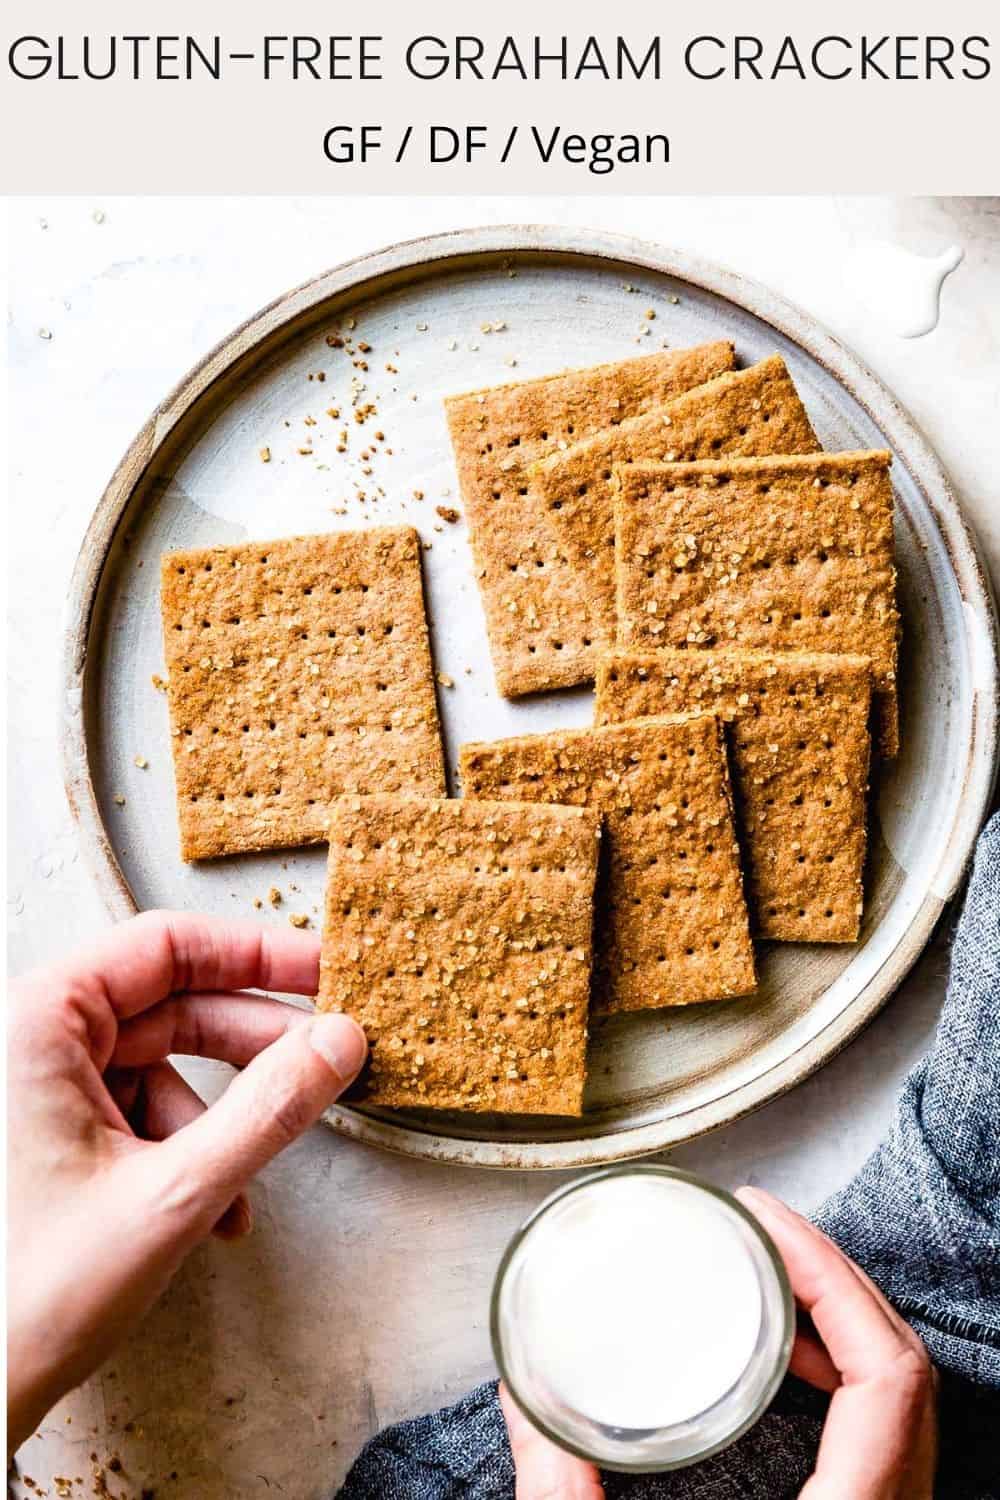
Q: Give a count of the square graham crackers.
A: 7